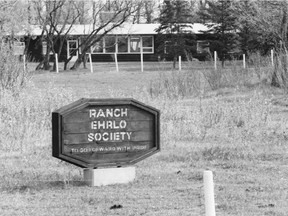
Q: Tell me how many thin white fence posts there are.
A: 9